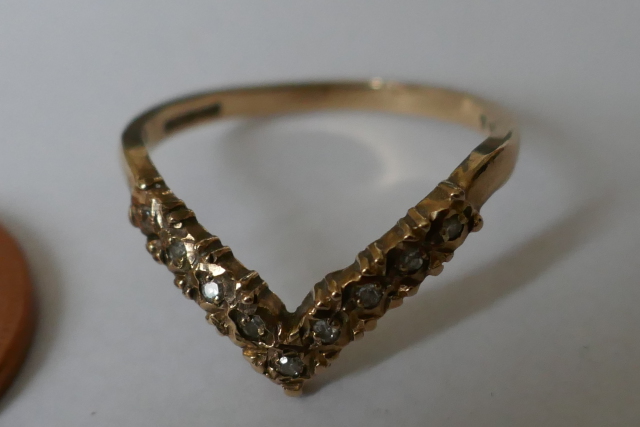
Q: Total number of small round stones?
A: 9